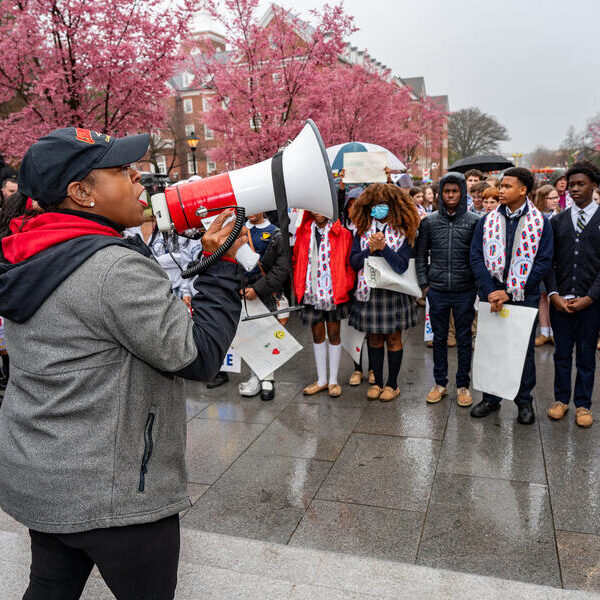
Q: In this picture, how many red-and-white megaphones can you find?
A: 1